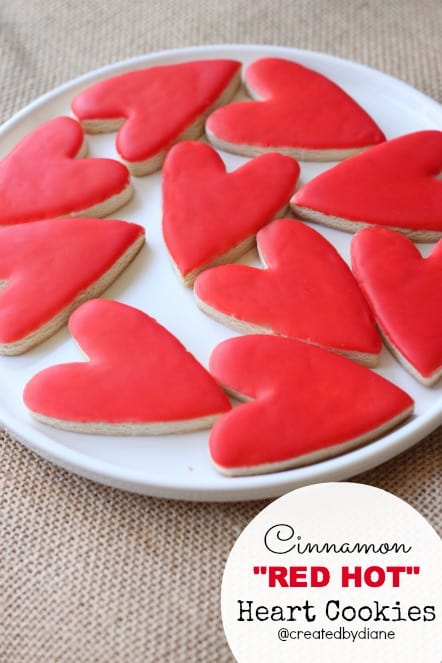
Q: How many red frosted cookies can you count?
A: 10